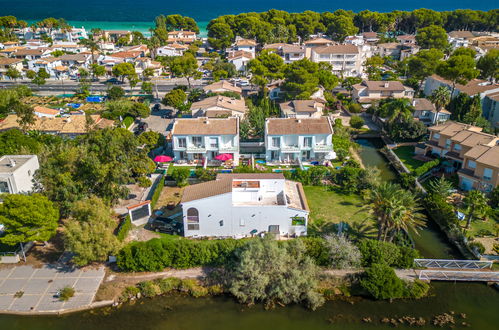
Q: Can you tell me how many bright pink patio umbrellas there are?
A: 2